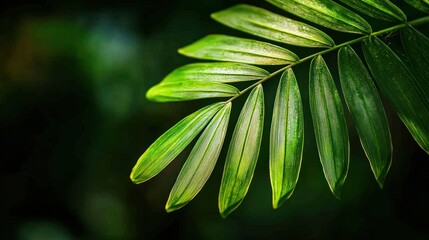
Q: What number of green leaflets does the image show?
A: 15